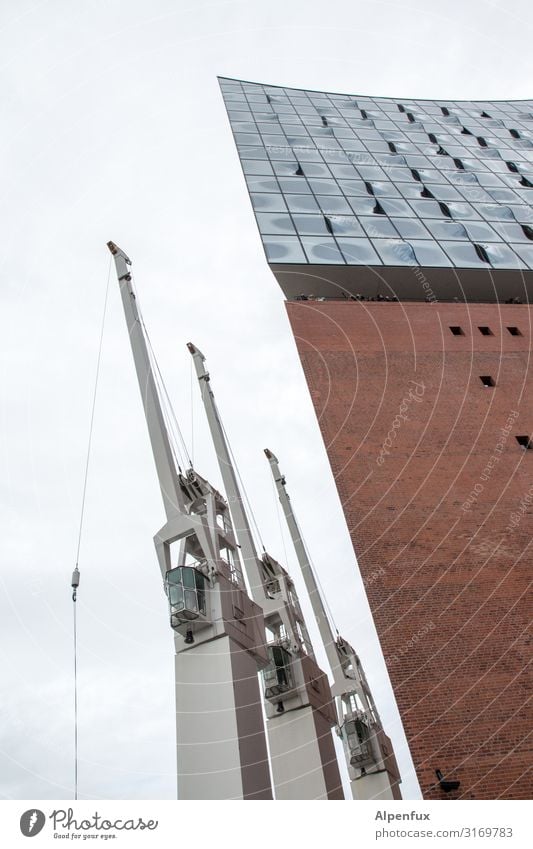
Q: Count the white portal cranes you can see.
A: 3